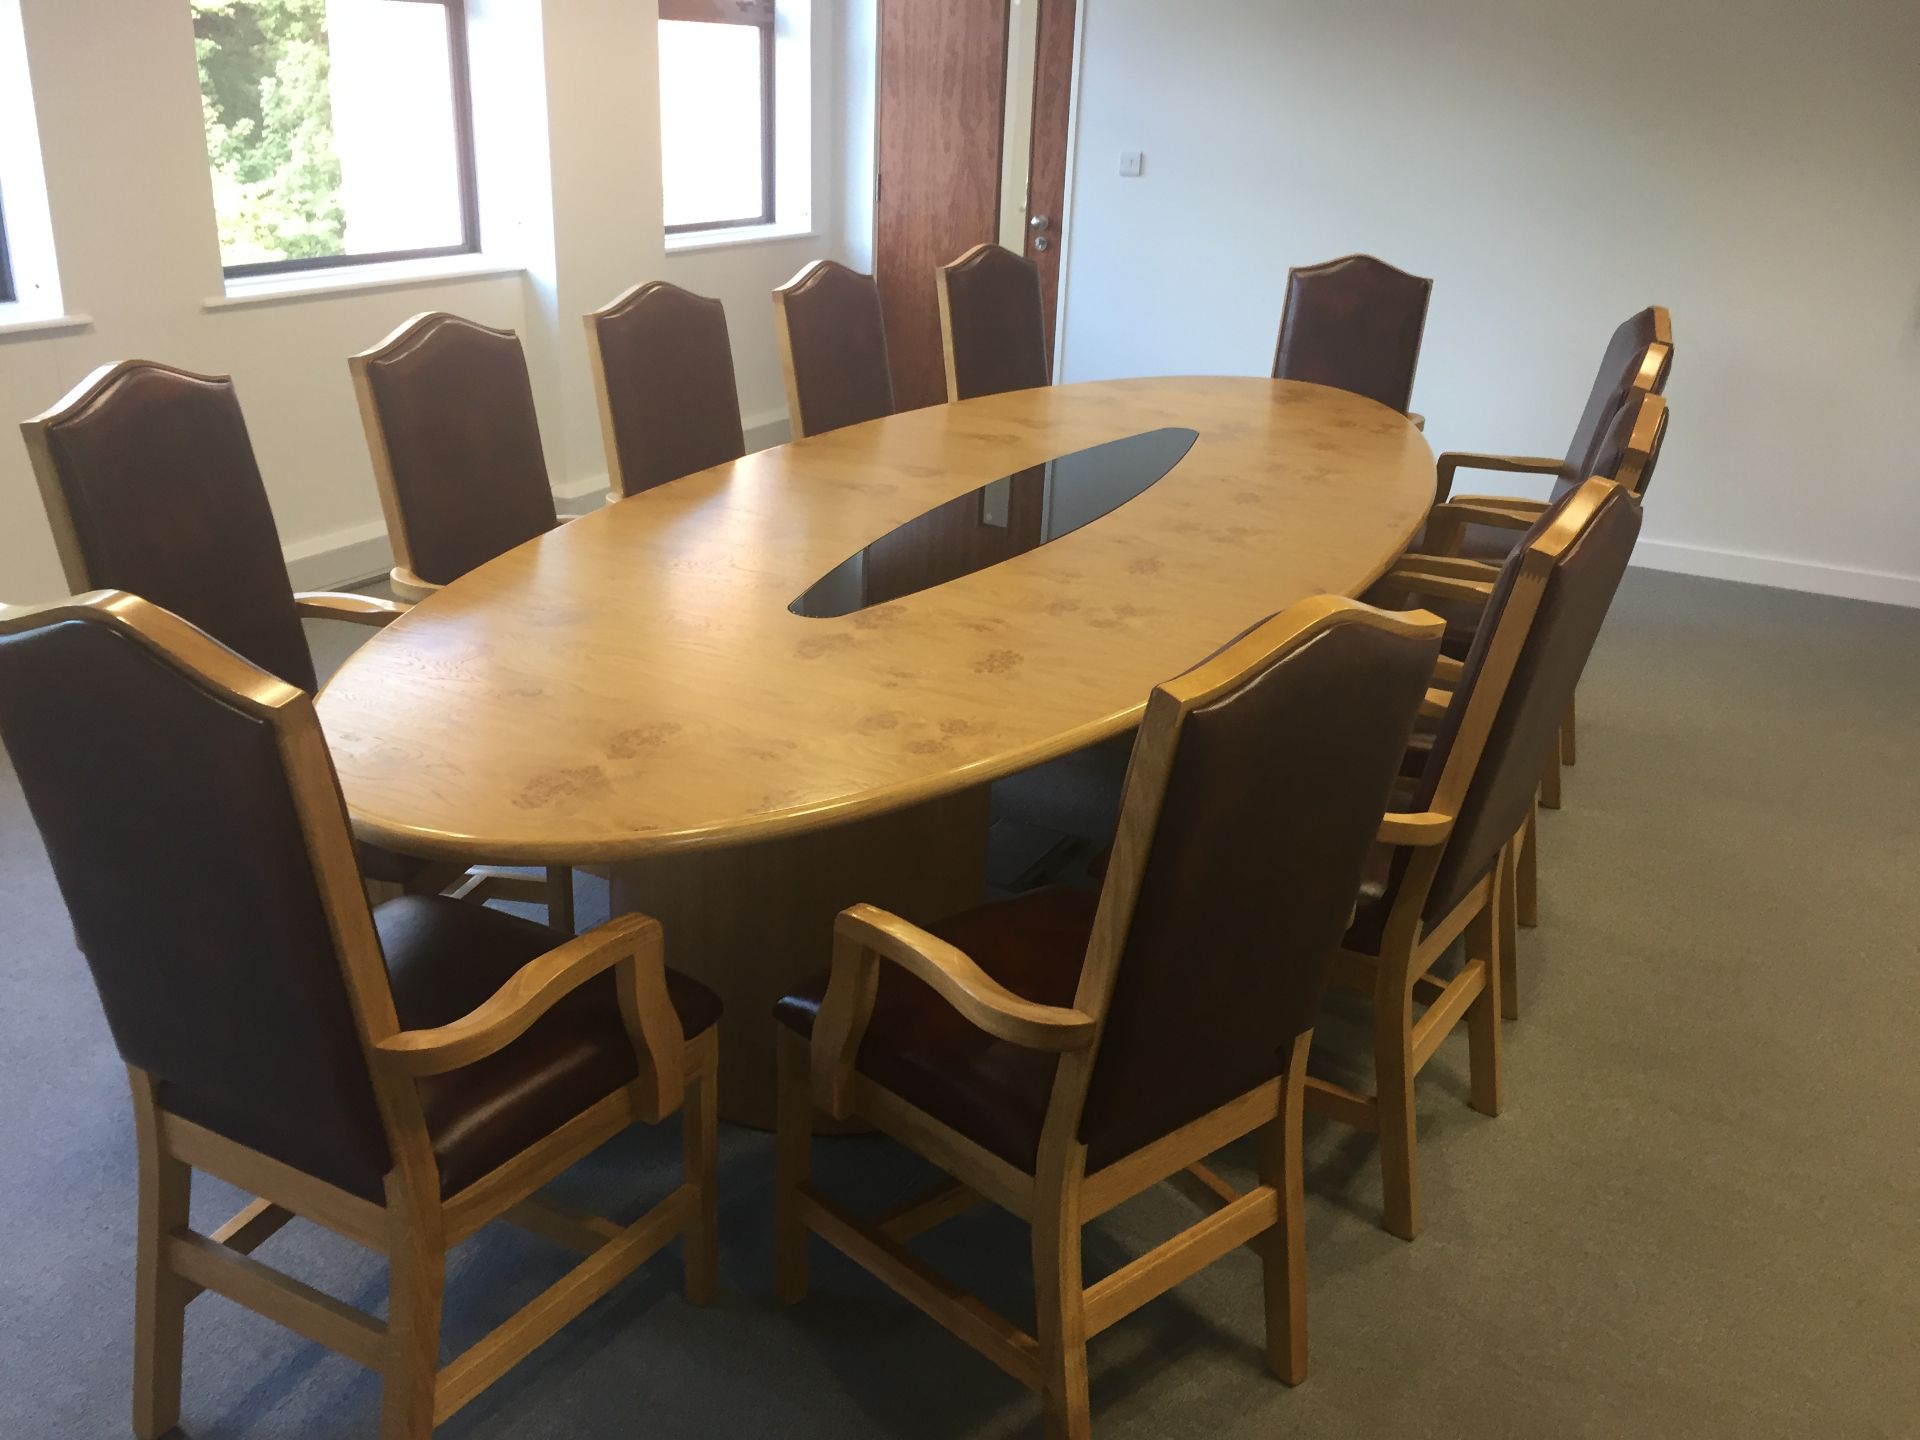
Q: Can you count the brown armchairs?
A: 12